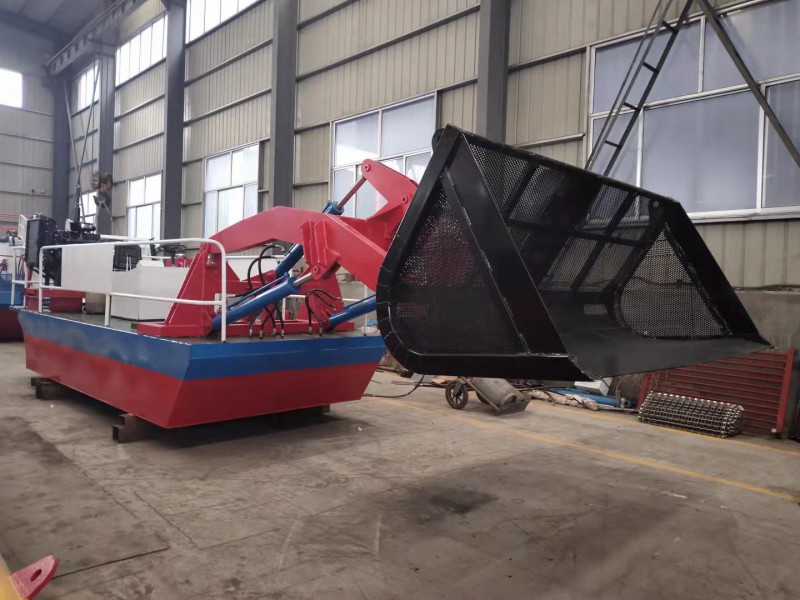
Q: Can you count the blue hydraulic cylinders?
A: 3